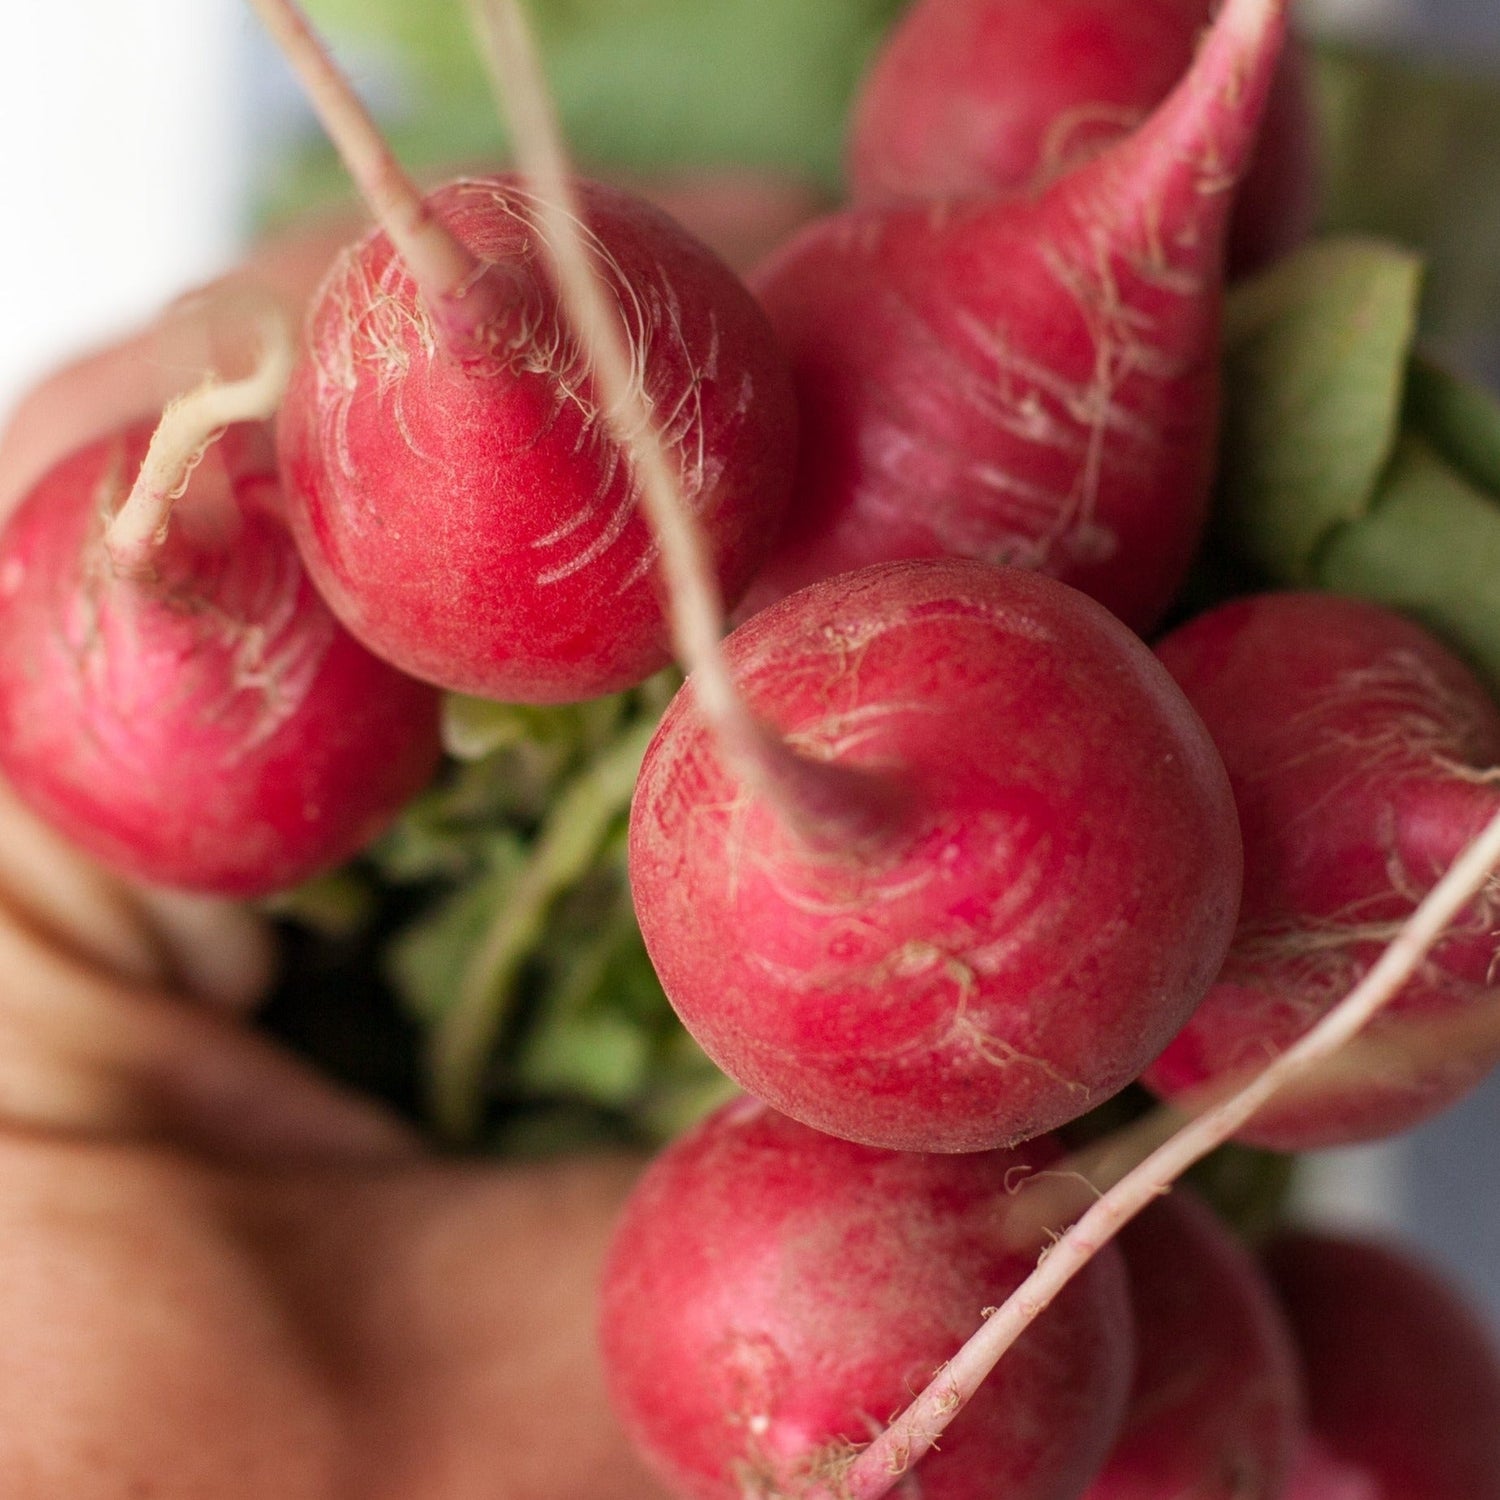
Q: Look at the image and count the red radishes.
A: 9